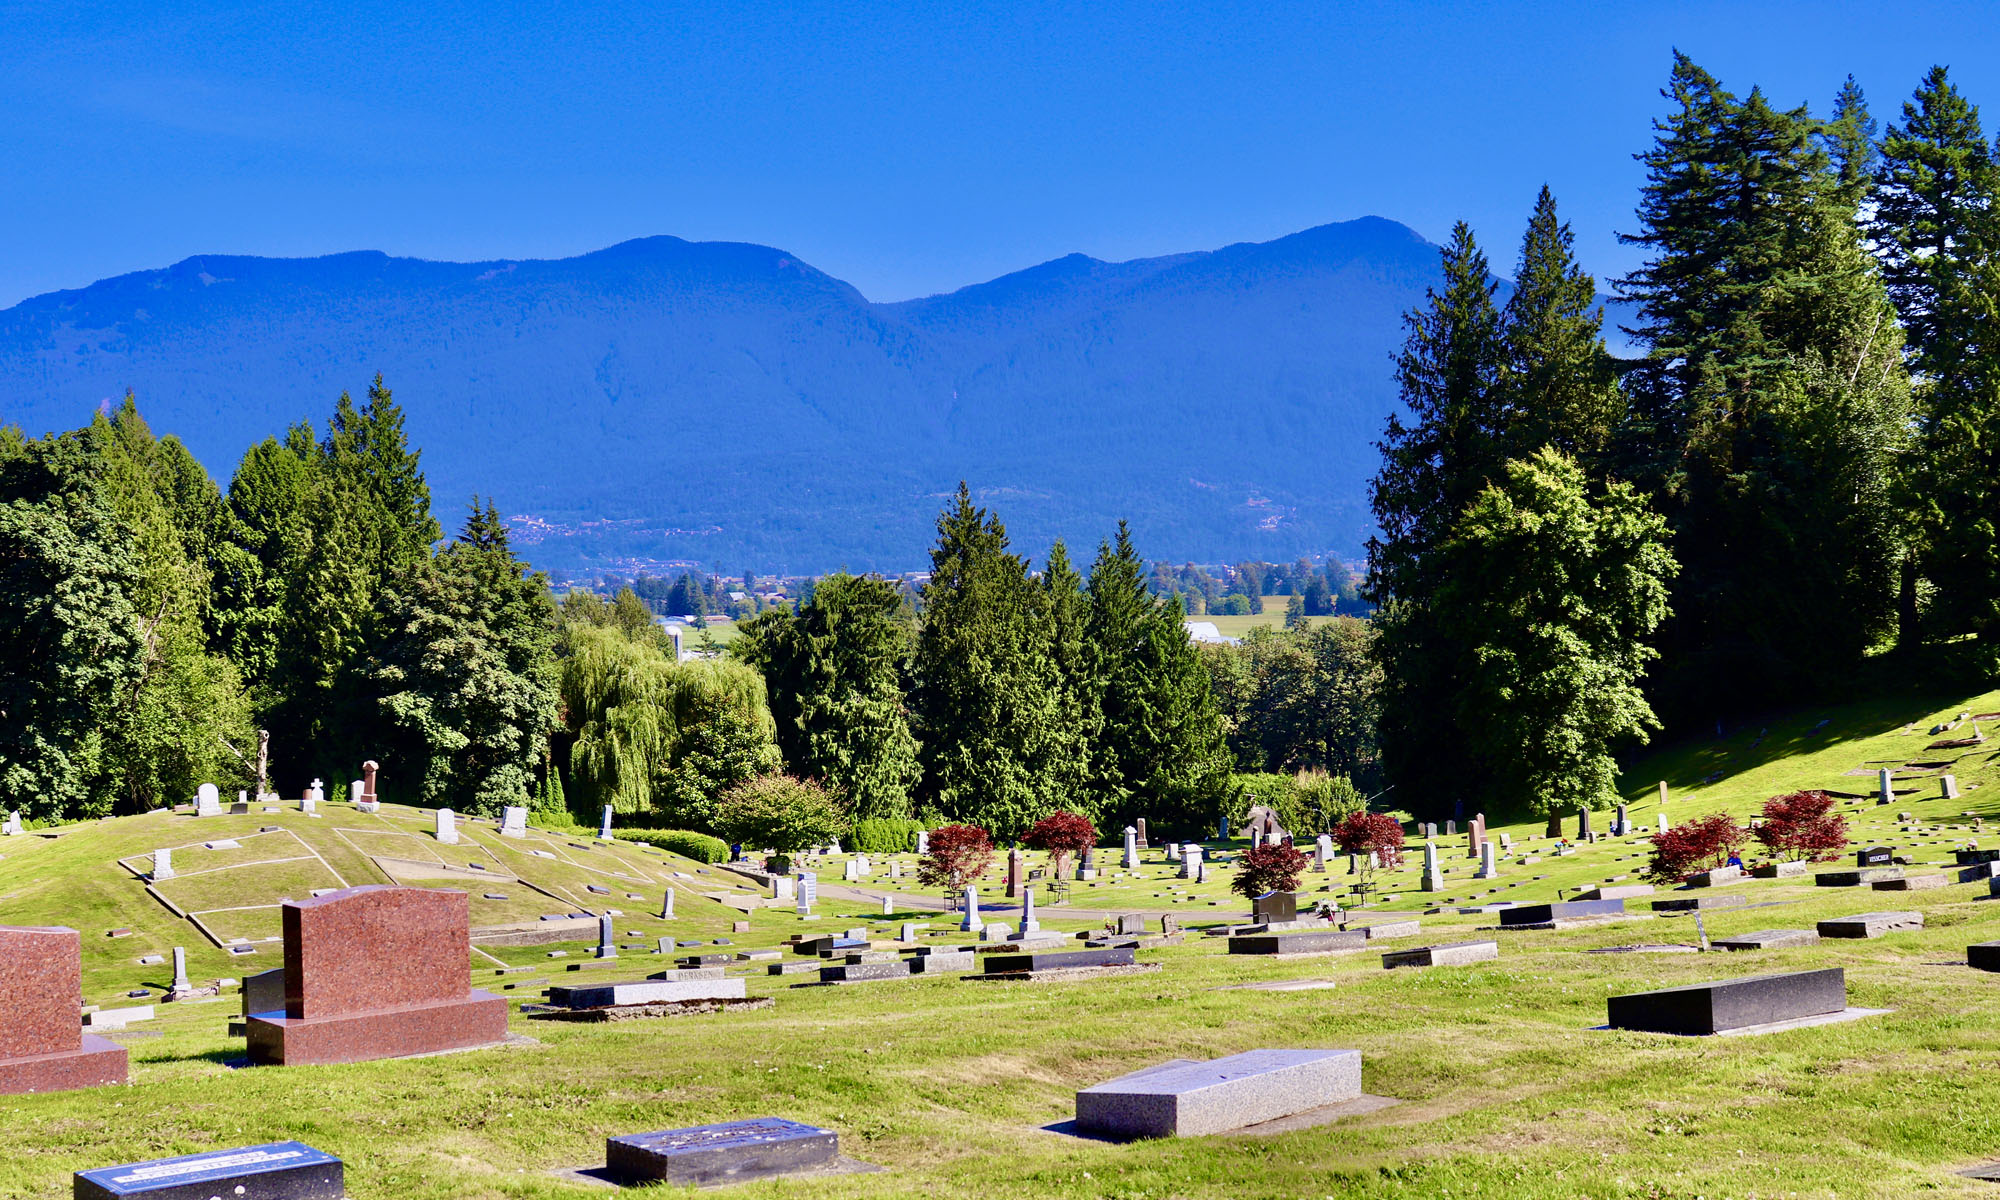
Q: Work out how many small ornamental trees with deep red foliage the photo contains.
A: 6